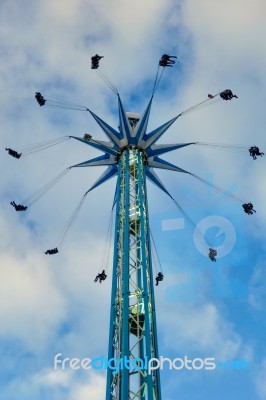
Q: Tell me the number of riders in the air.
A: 12